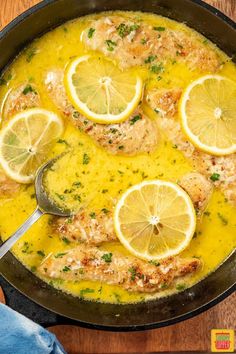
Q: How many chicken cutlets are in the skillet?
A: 6